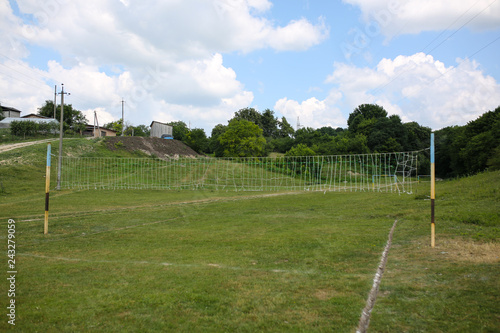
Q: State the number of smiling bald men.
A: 0